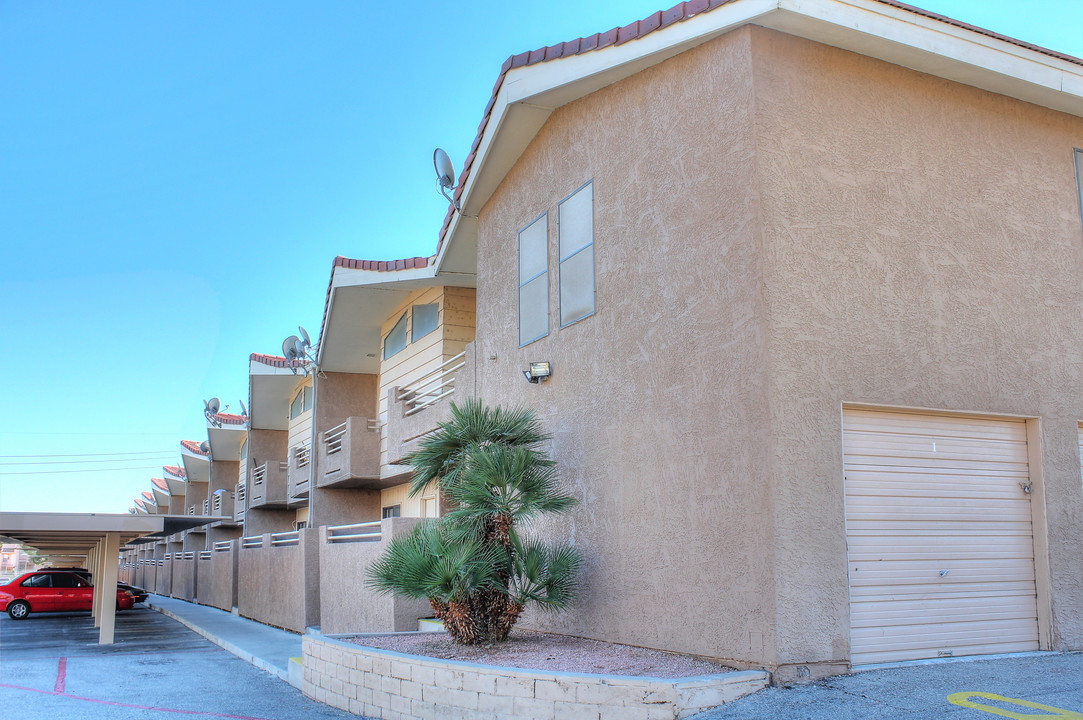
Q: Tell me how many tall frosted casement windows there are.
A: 2